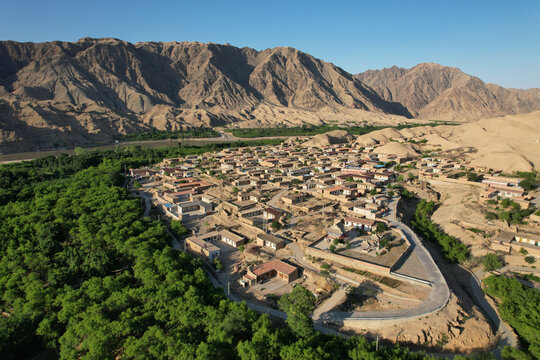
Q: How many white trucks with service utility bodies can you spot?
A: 0